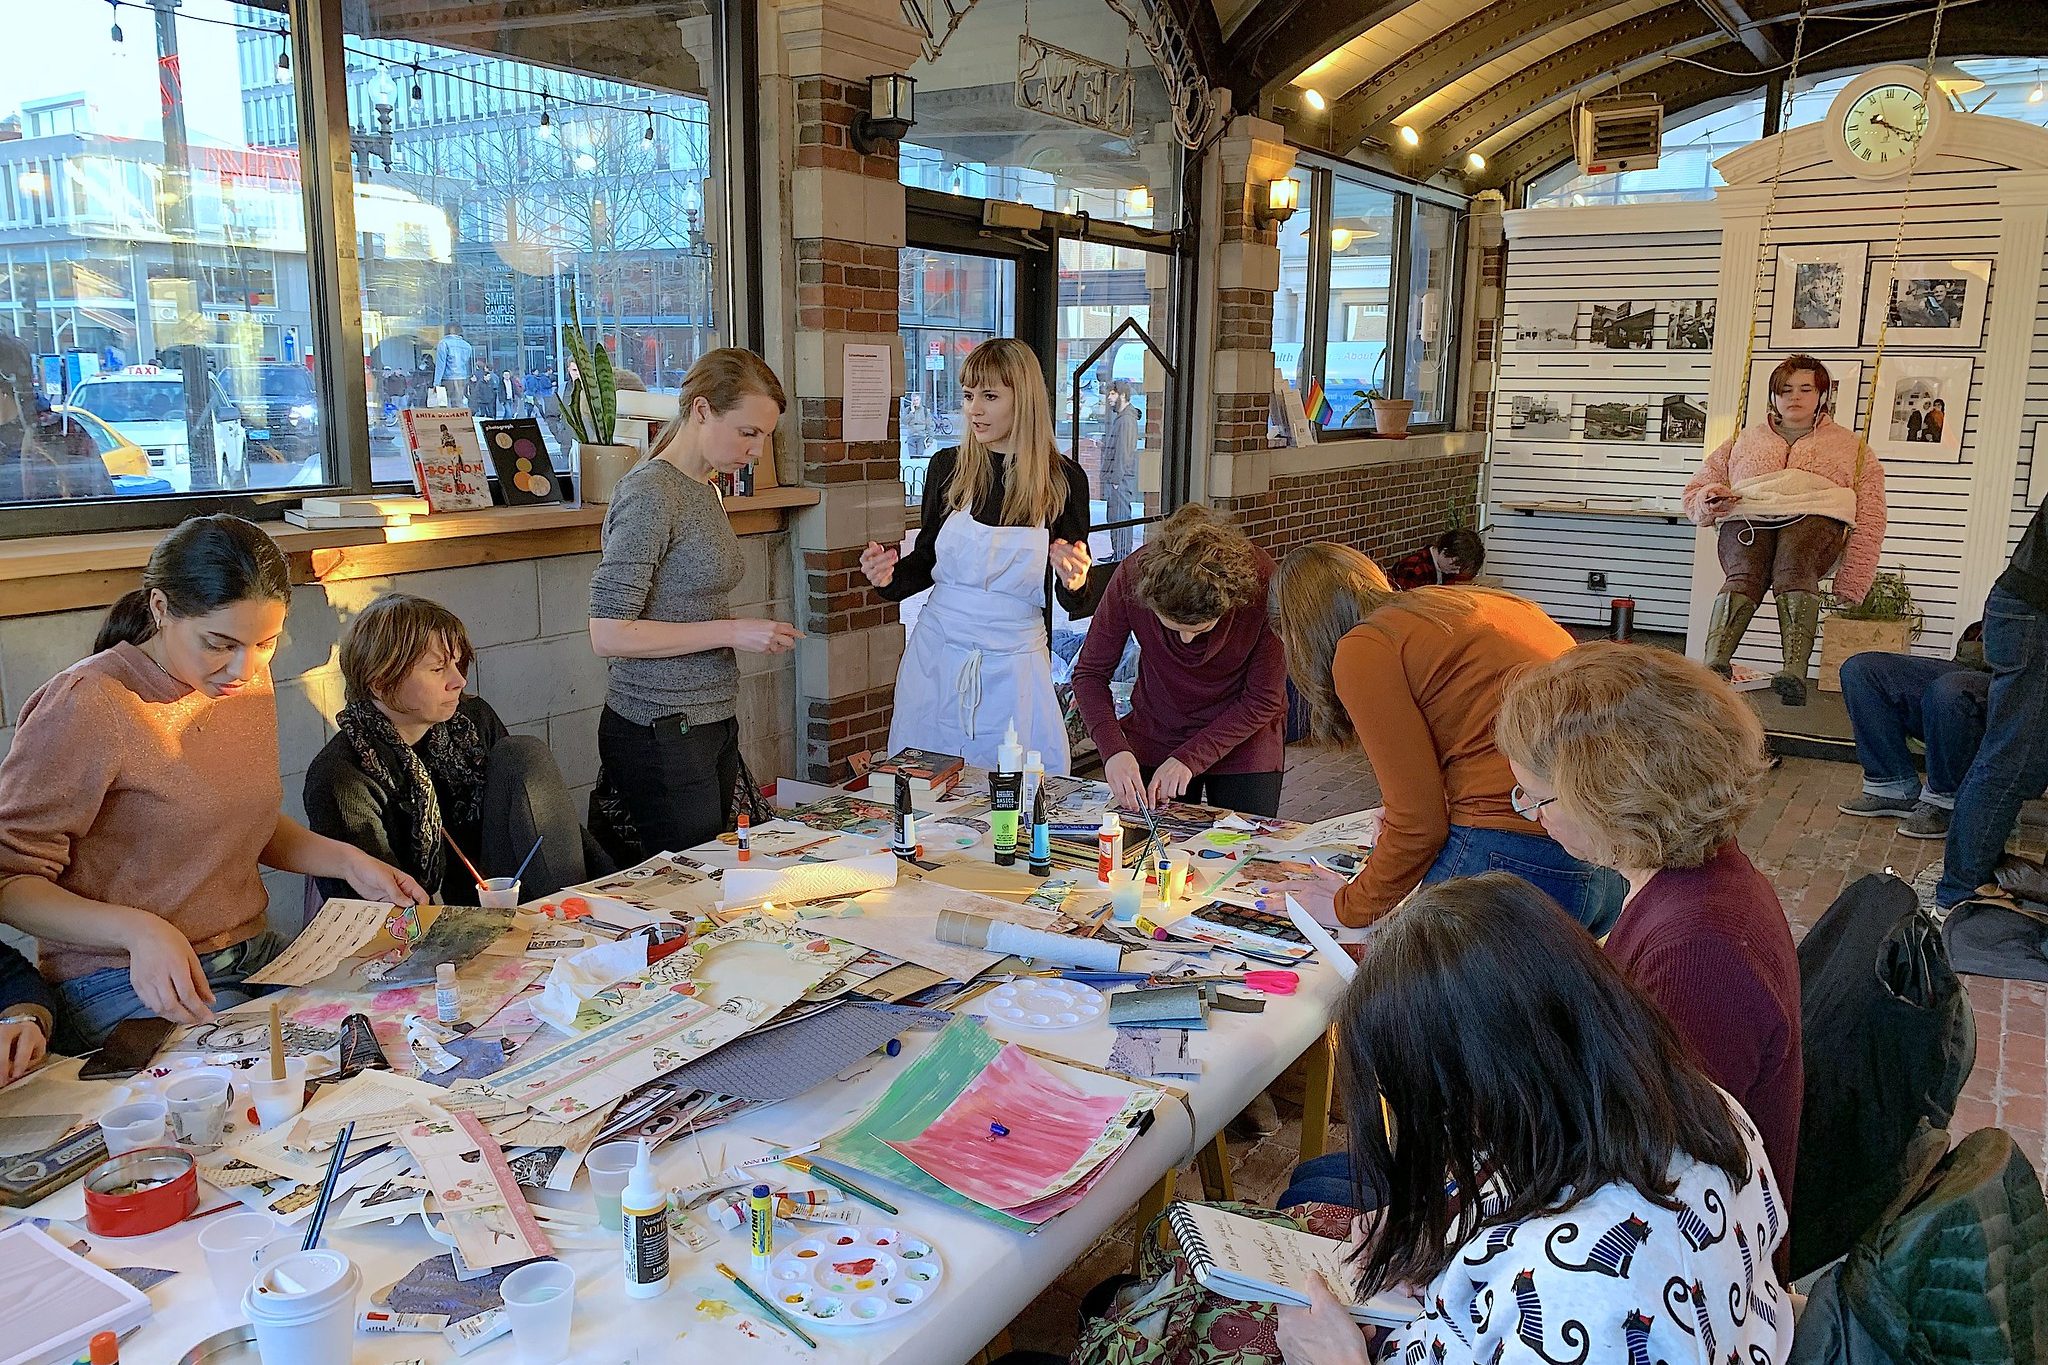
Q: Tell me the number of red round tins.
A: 2